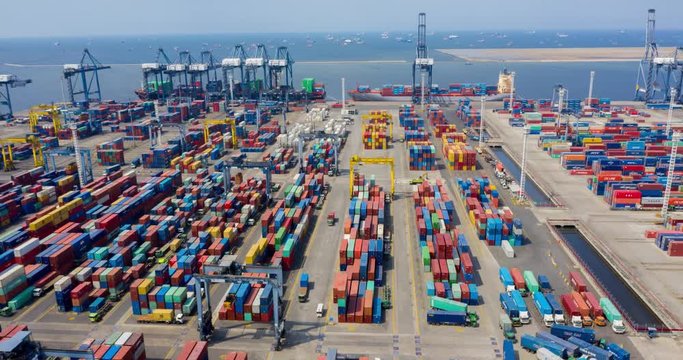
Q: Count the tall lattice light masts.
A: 12